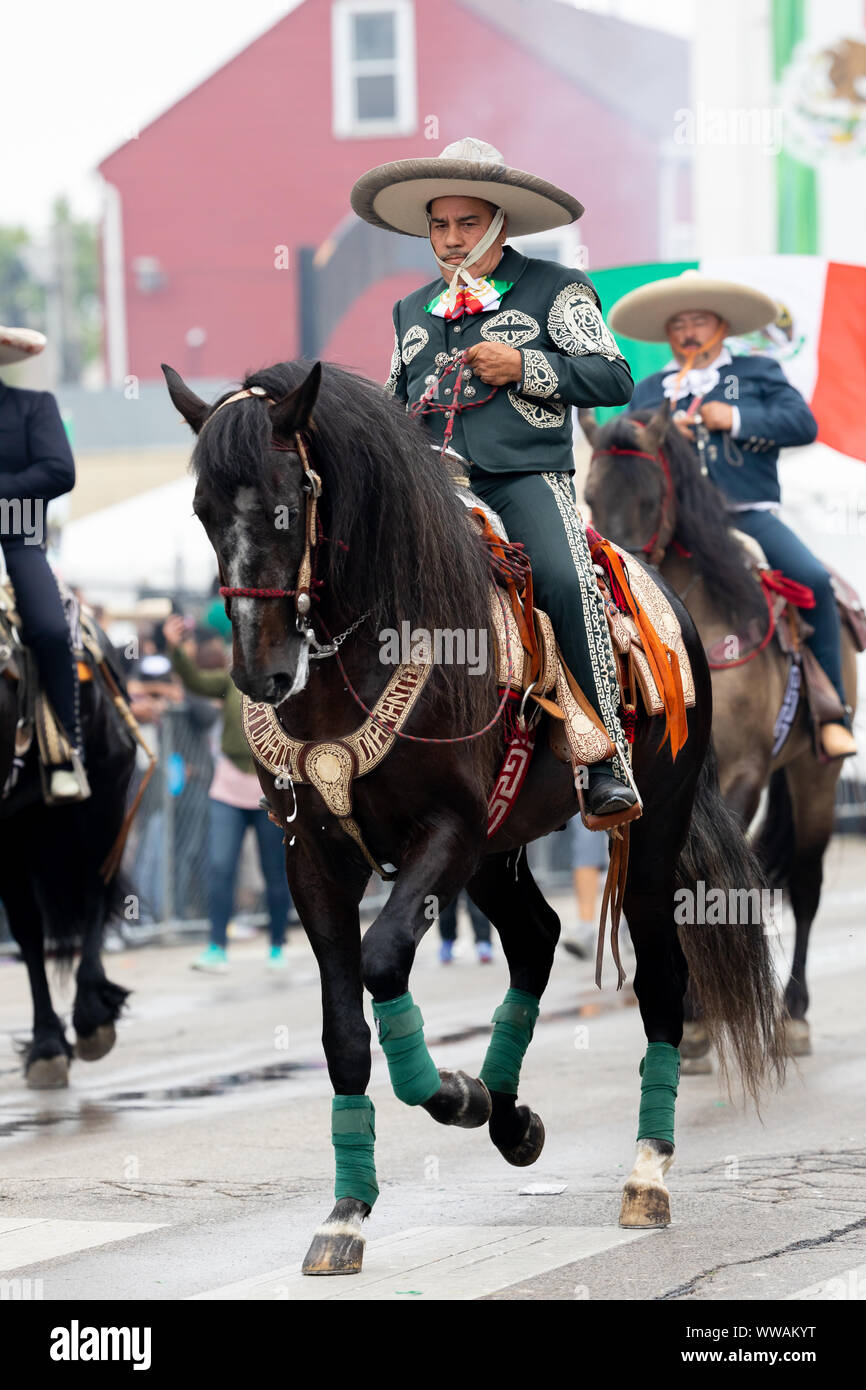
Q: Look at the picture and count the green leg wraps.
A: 4